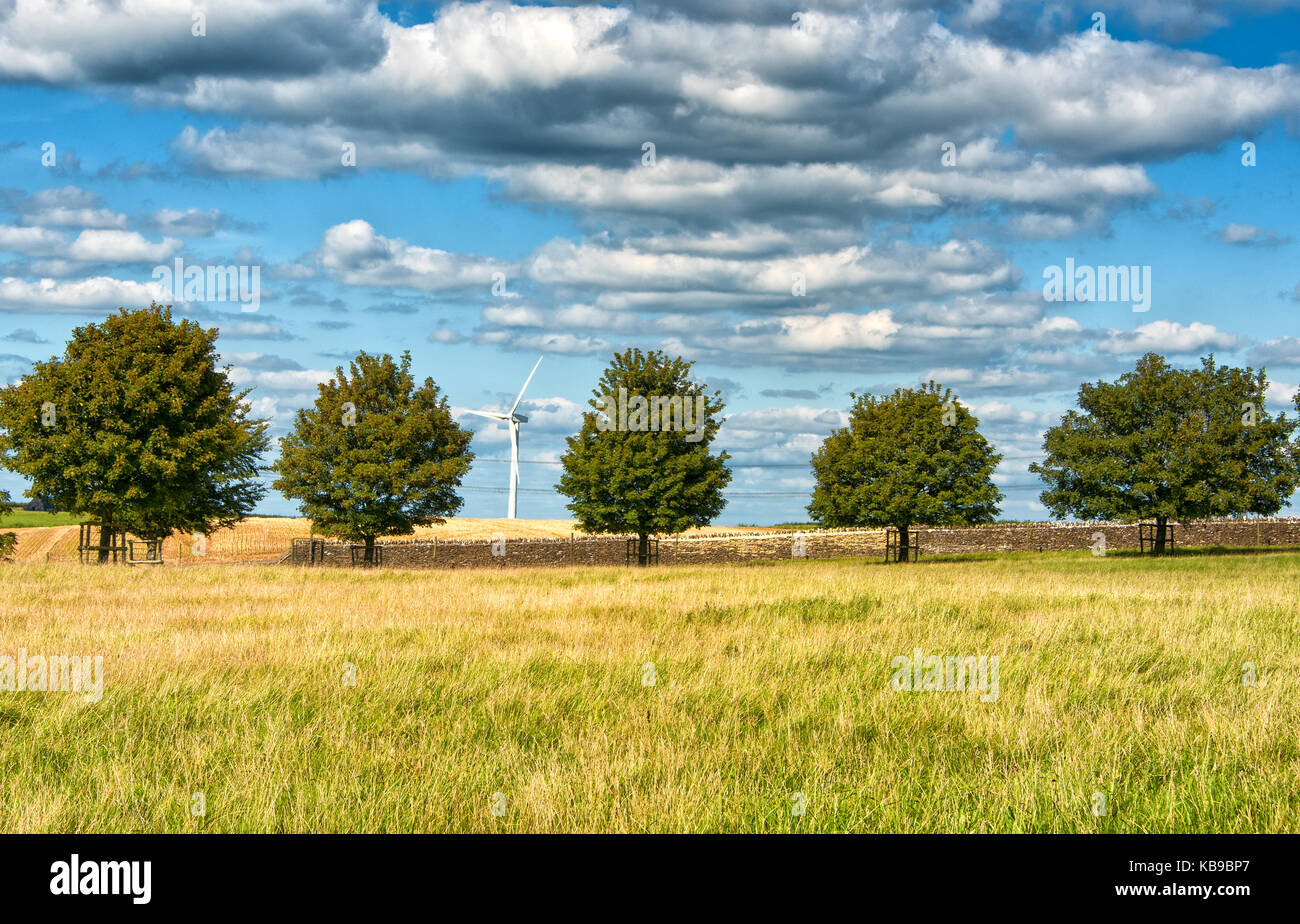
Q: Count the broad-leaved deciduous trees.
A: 5